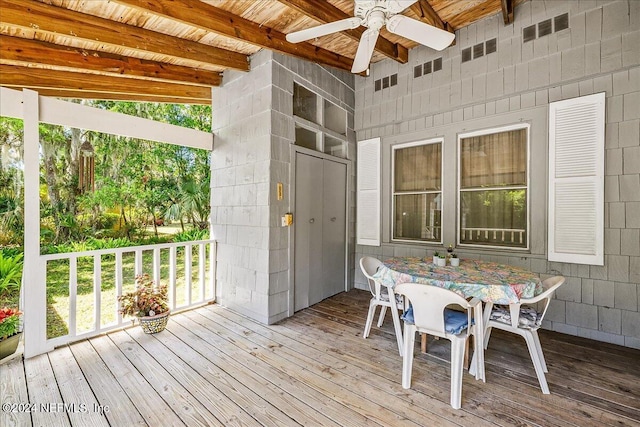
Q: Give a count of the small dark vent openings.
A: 12